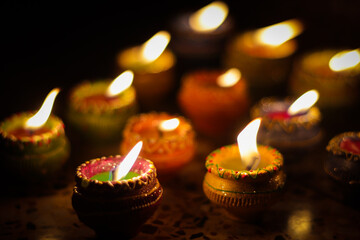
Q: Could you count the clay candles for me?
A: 12